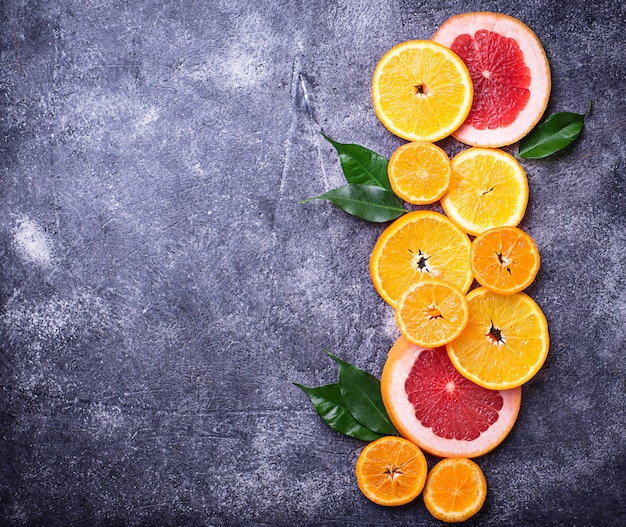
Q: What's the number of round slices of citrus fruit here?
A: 11